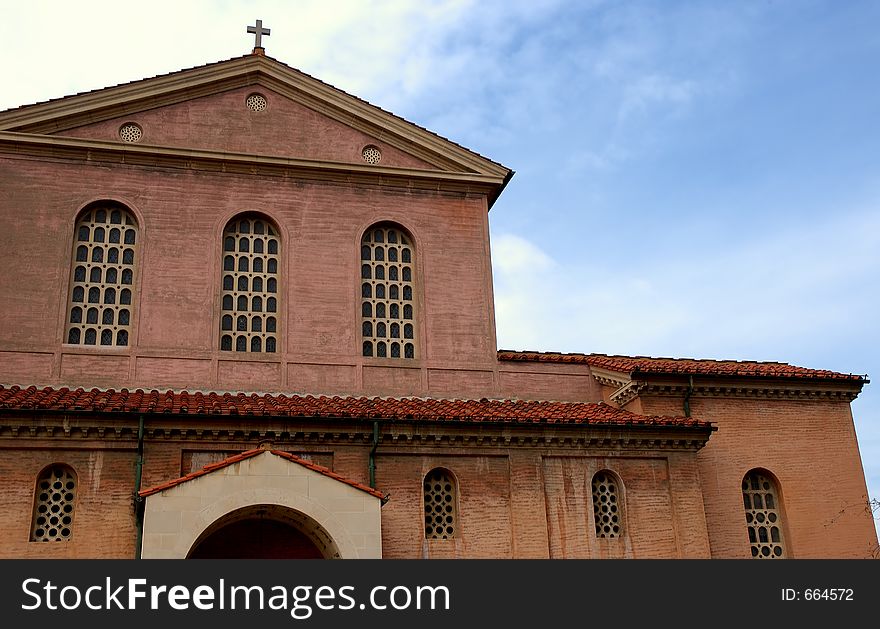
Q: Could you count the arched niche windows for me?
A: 7